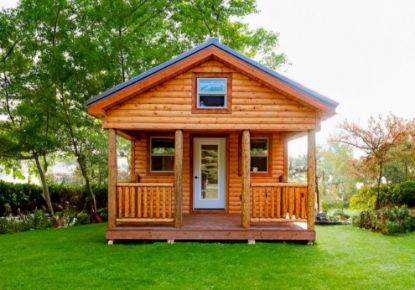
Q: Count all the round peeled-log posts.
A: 4